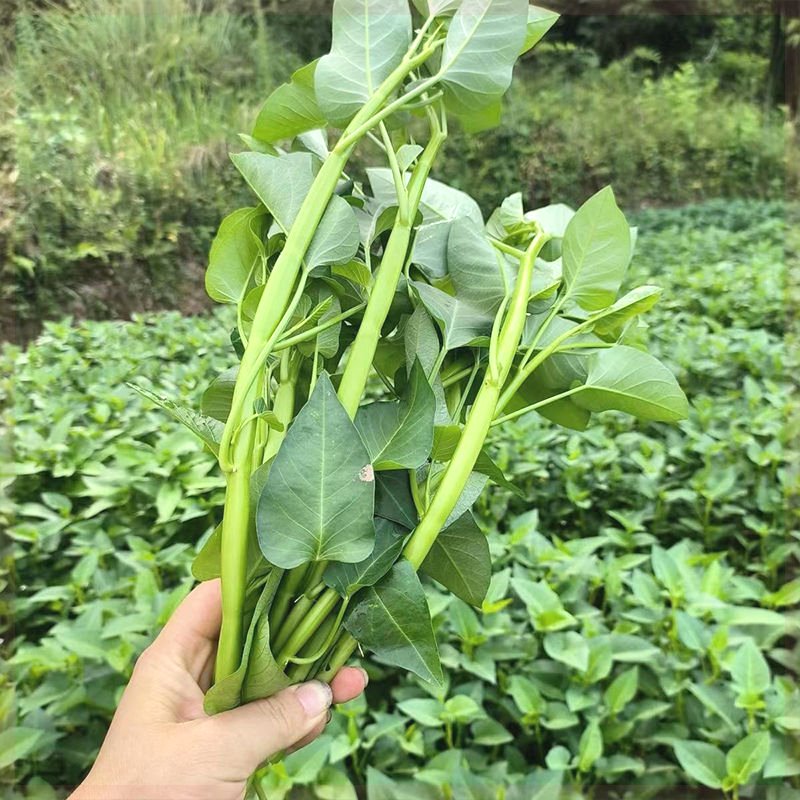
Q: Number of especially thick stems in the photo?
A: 3